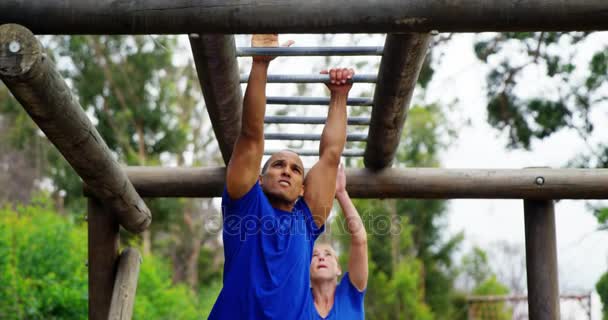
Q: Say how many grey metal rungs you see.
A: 6